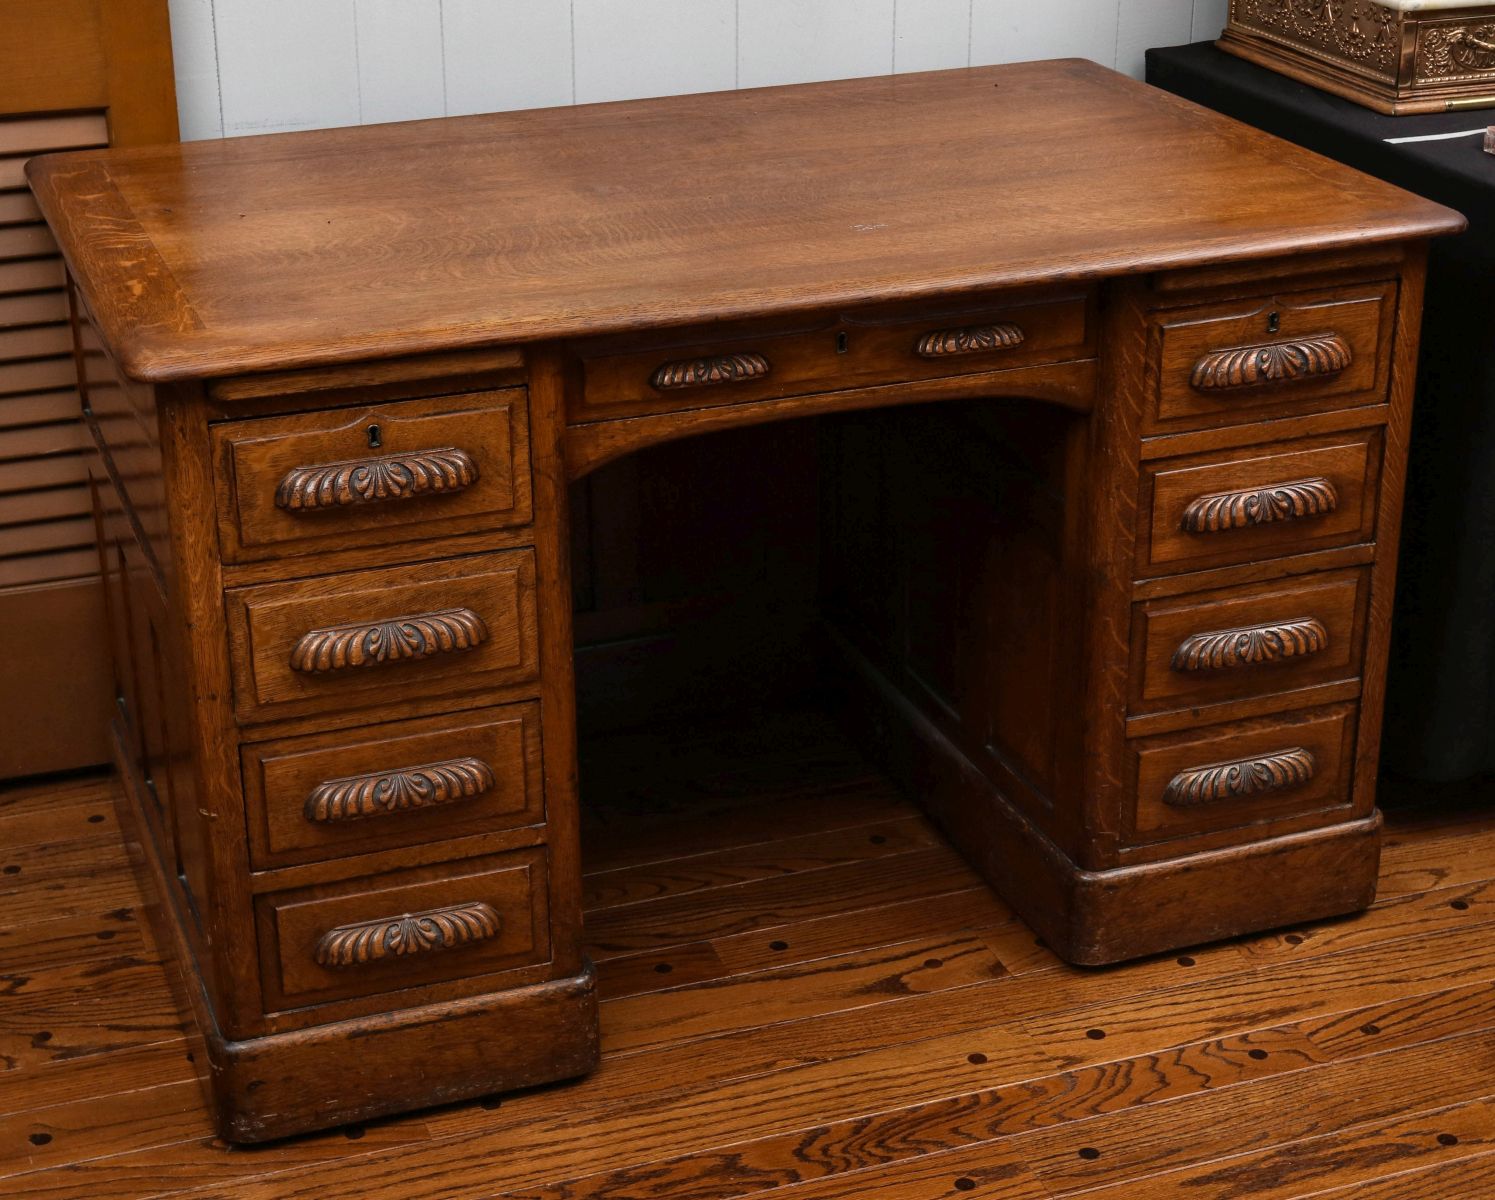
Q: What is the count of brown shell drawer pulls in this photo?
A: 10